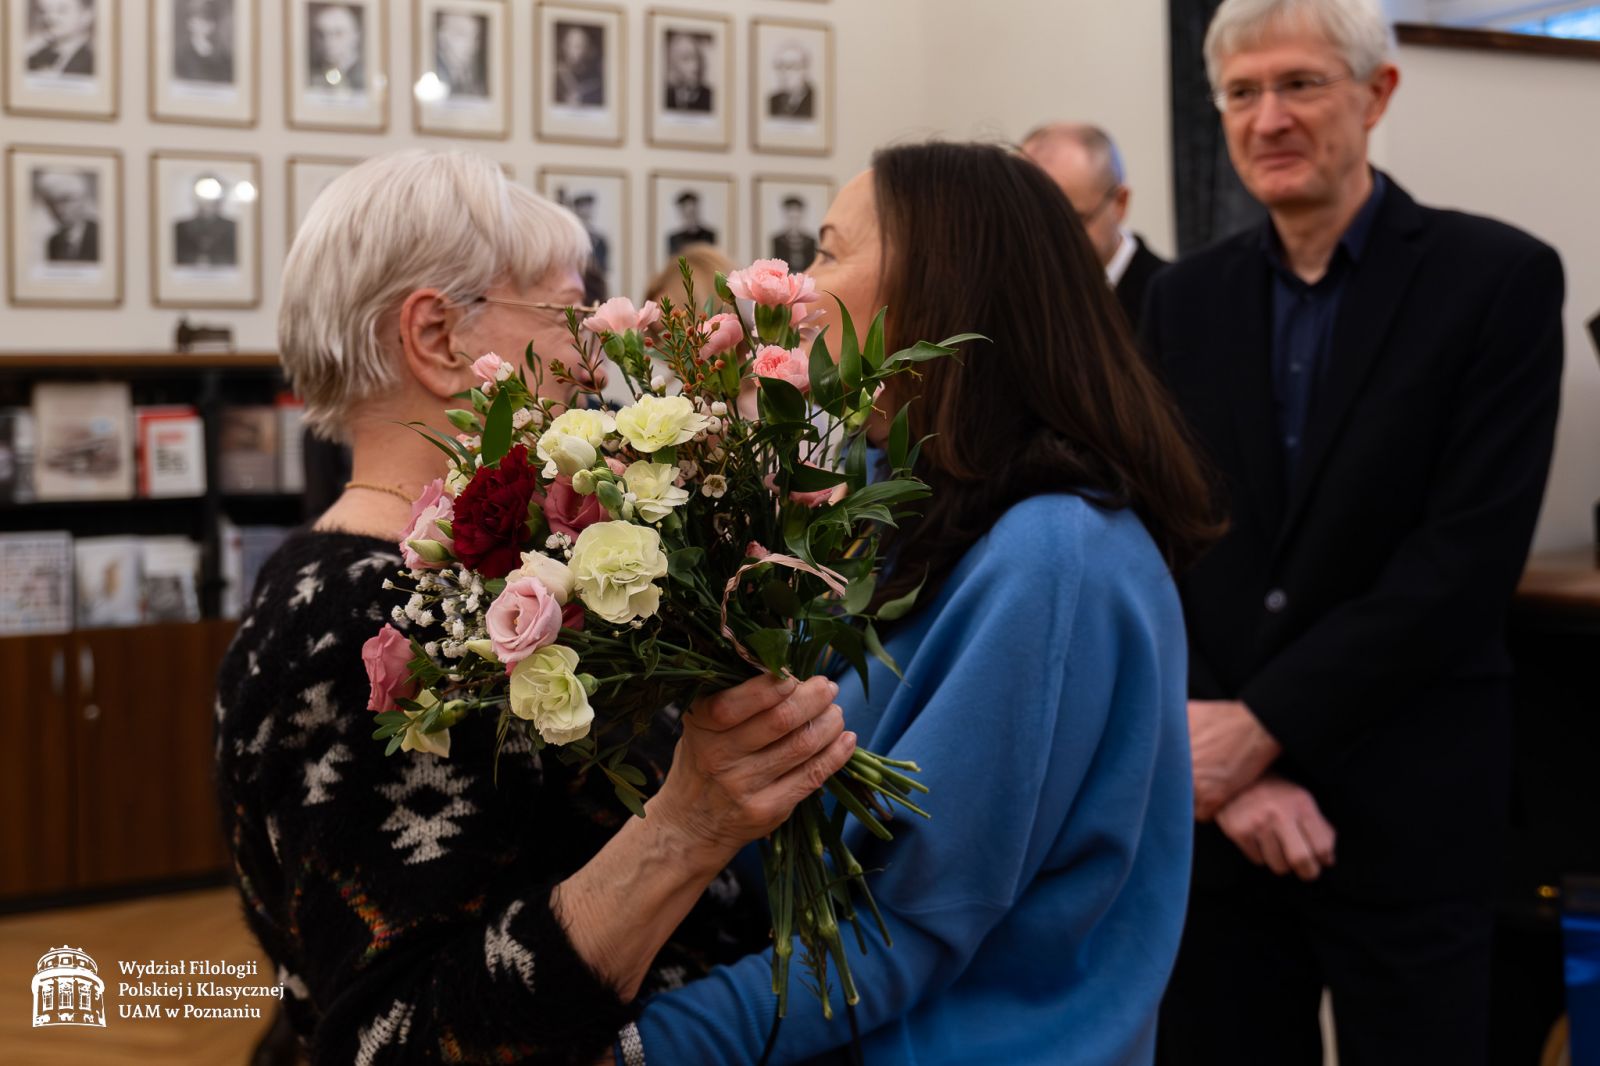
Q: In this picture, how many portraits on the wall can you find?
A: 14